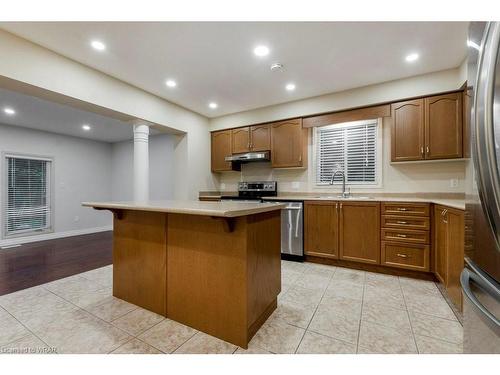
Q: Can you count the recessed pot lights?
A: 8